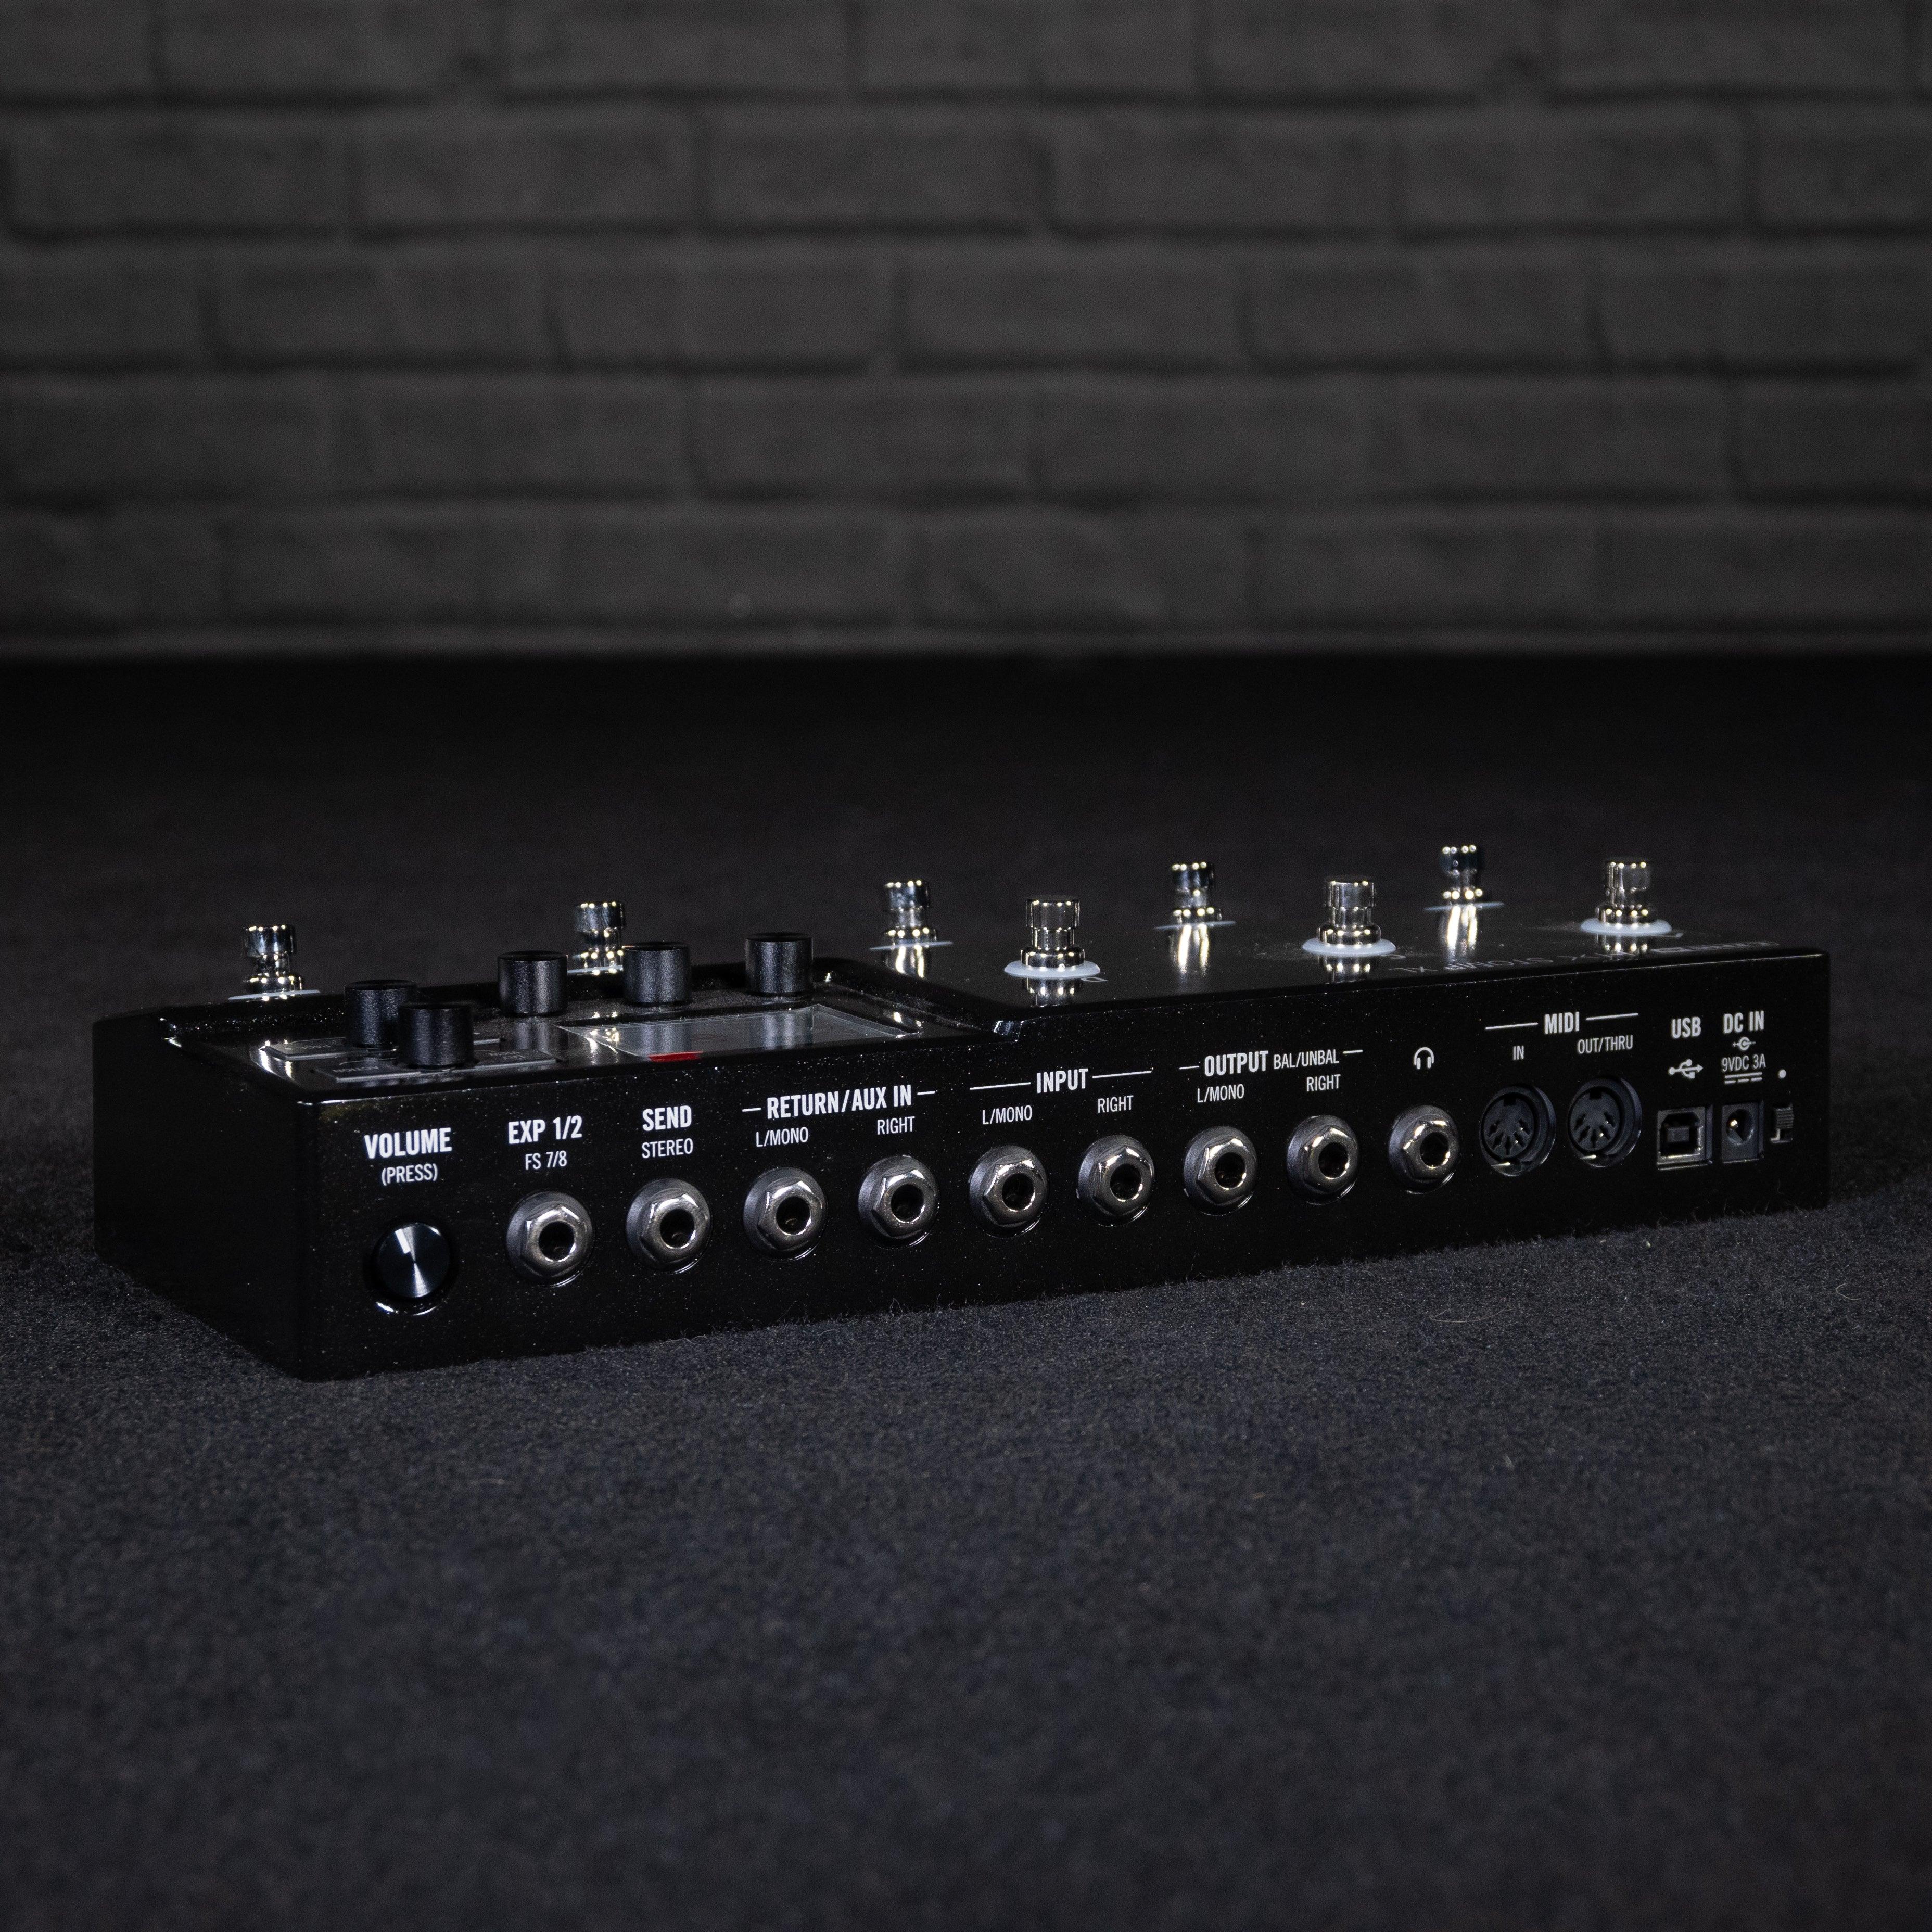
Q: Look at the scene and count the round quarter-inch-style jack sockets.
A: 9